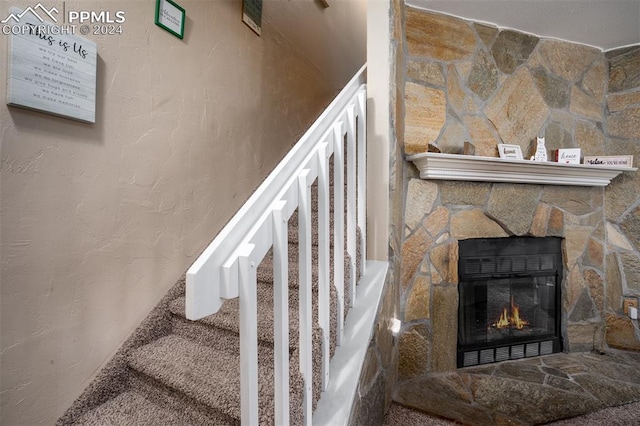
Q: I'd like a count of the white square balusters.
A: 7